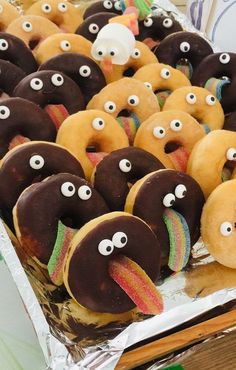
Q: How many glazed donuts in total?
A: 12